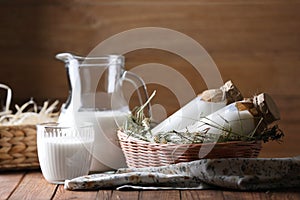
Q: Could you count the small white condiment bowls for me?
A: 0